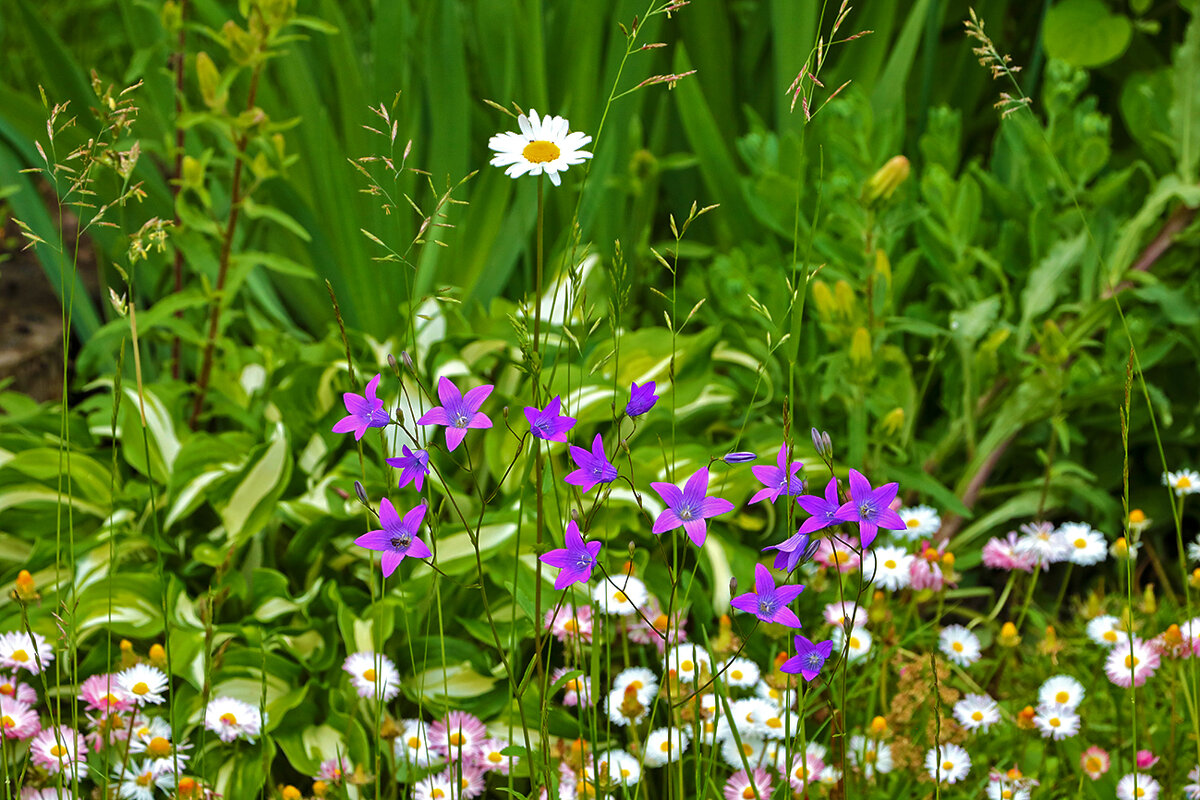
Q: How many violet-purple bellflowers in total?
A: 15